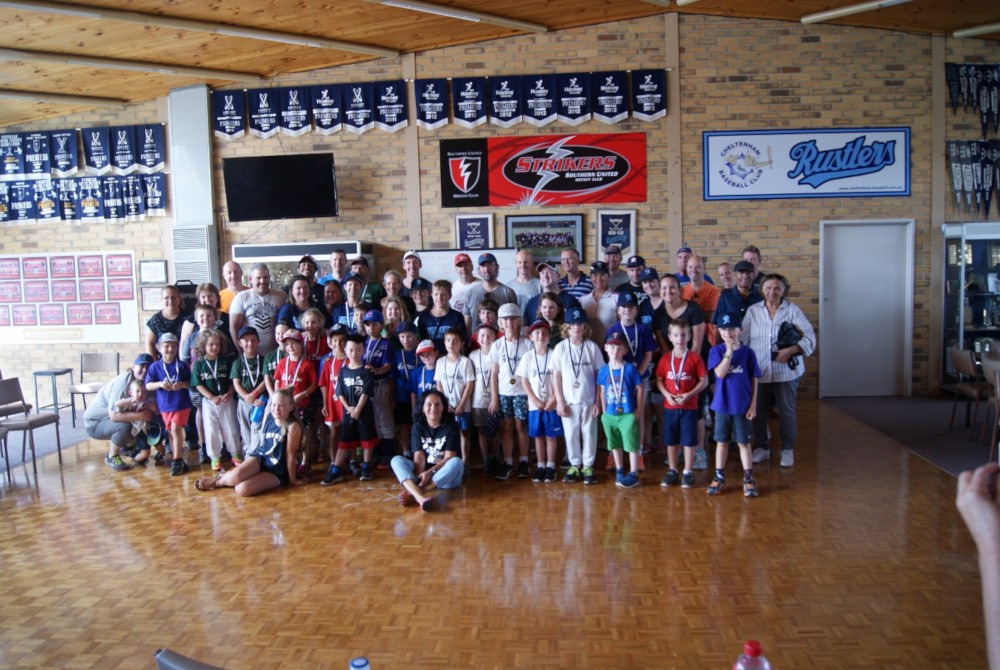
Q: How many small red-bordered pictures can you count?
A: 15